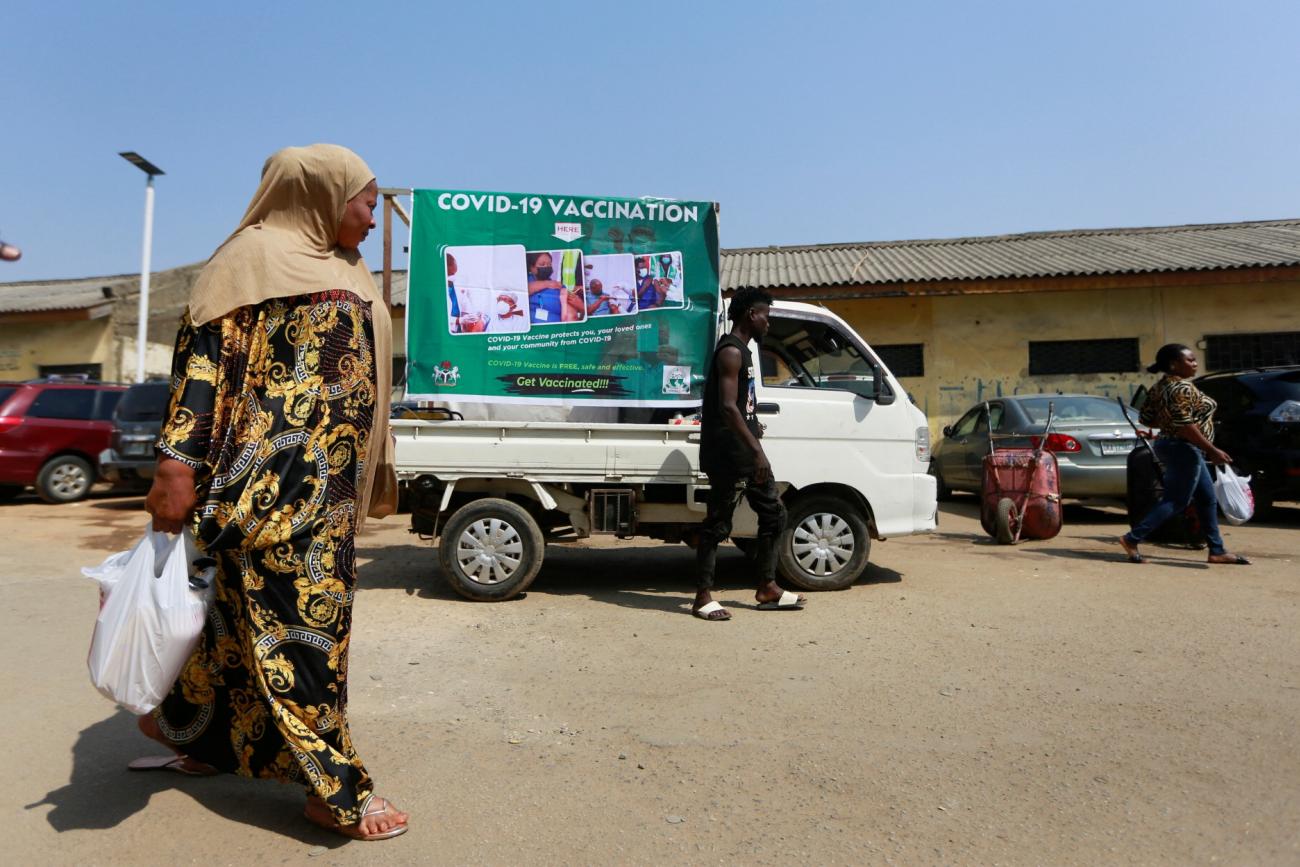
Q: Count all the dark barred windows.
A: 3